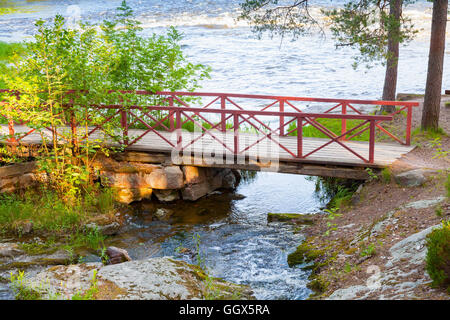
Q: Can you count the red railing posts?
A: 12